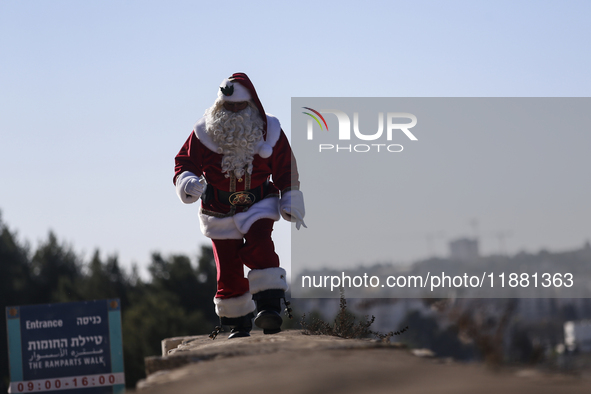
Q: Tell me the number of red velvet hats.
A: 1